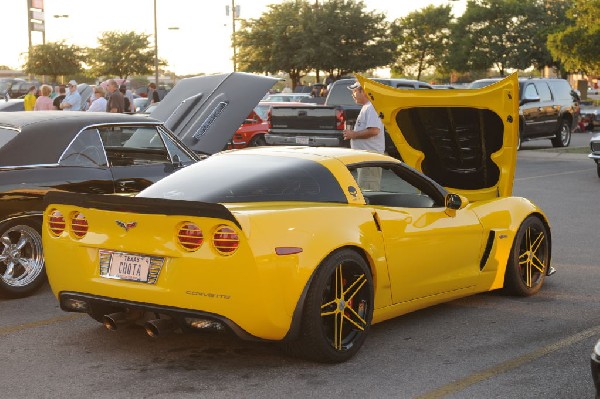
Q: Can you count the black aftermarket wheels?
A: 2